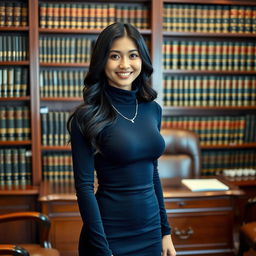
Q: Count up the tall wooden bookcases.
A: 3